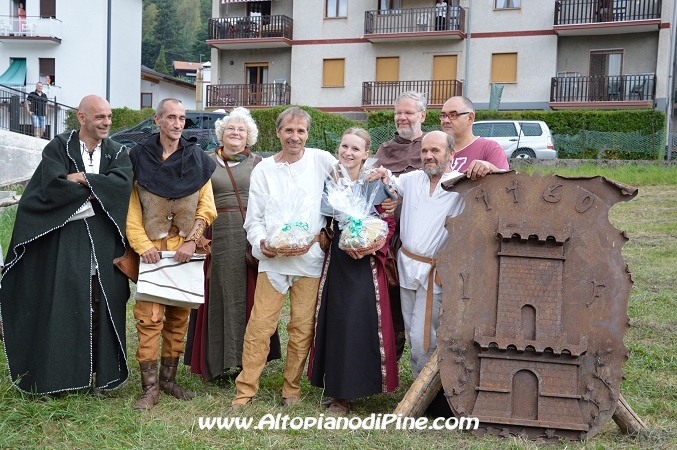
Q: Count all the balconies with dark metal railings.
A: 6